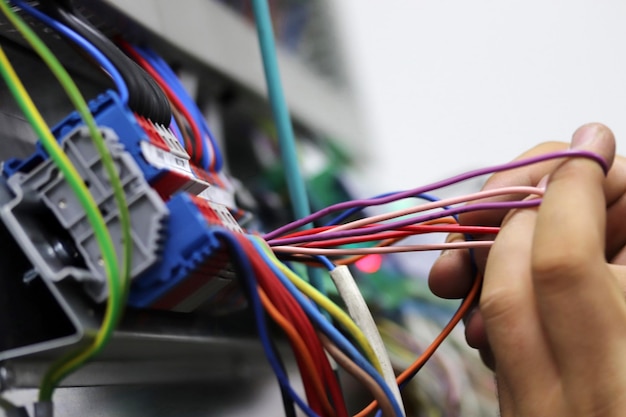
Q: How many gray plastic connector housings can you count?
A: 1